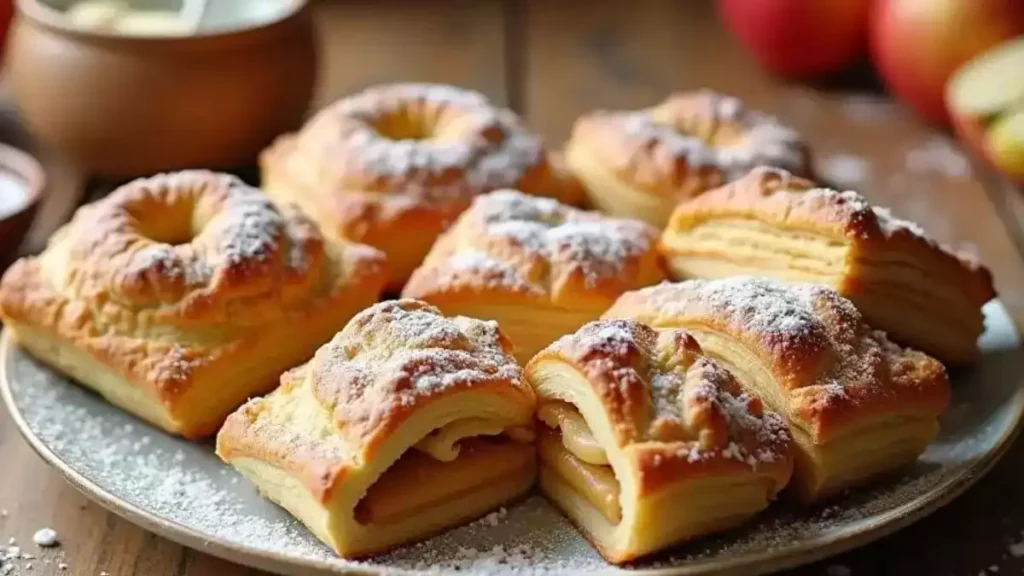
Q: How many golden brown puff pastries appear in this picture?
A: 8